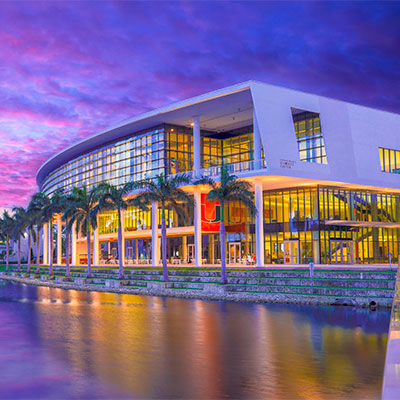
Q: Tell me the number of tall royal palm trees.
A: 10